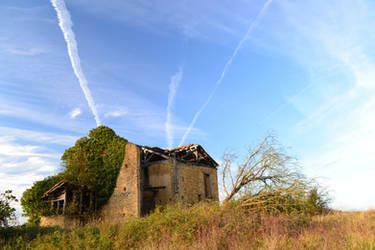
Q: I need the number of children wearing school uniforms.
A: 0